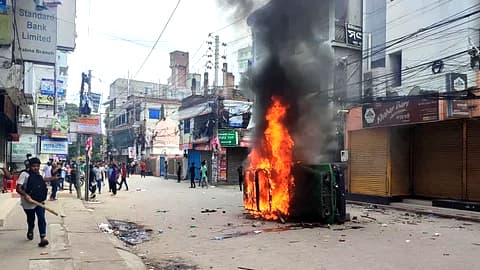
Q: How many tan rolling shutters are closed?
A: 3